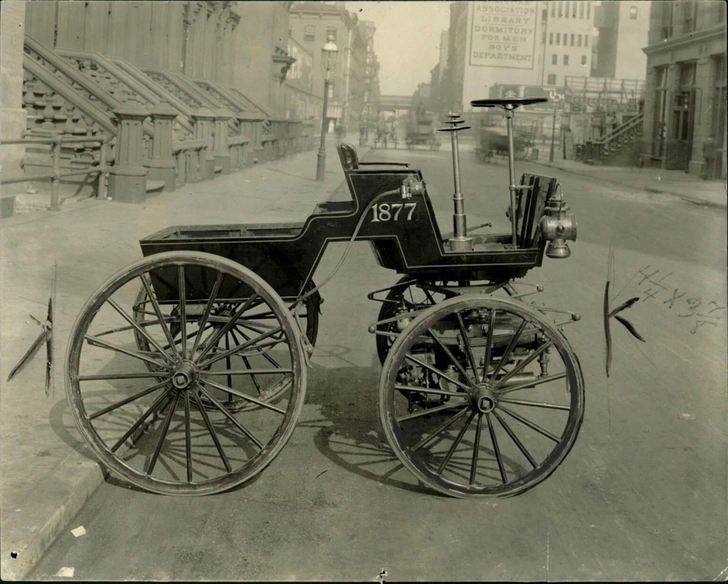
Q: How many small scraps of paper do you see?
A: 2